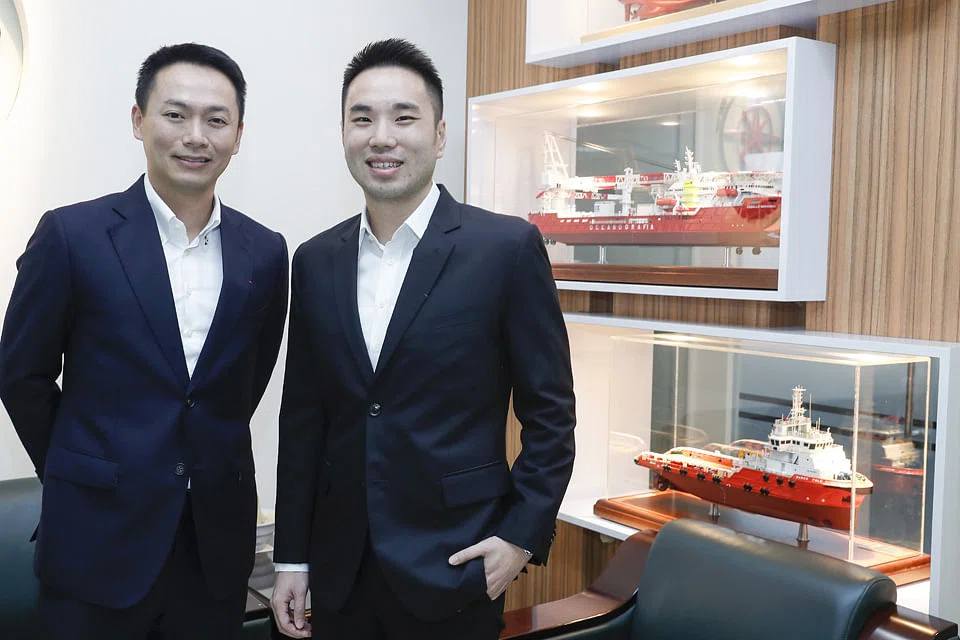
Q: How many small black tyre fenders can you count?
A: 9